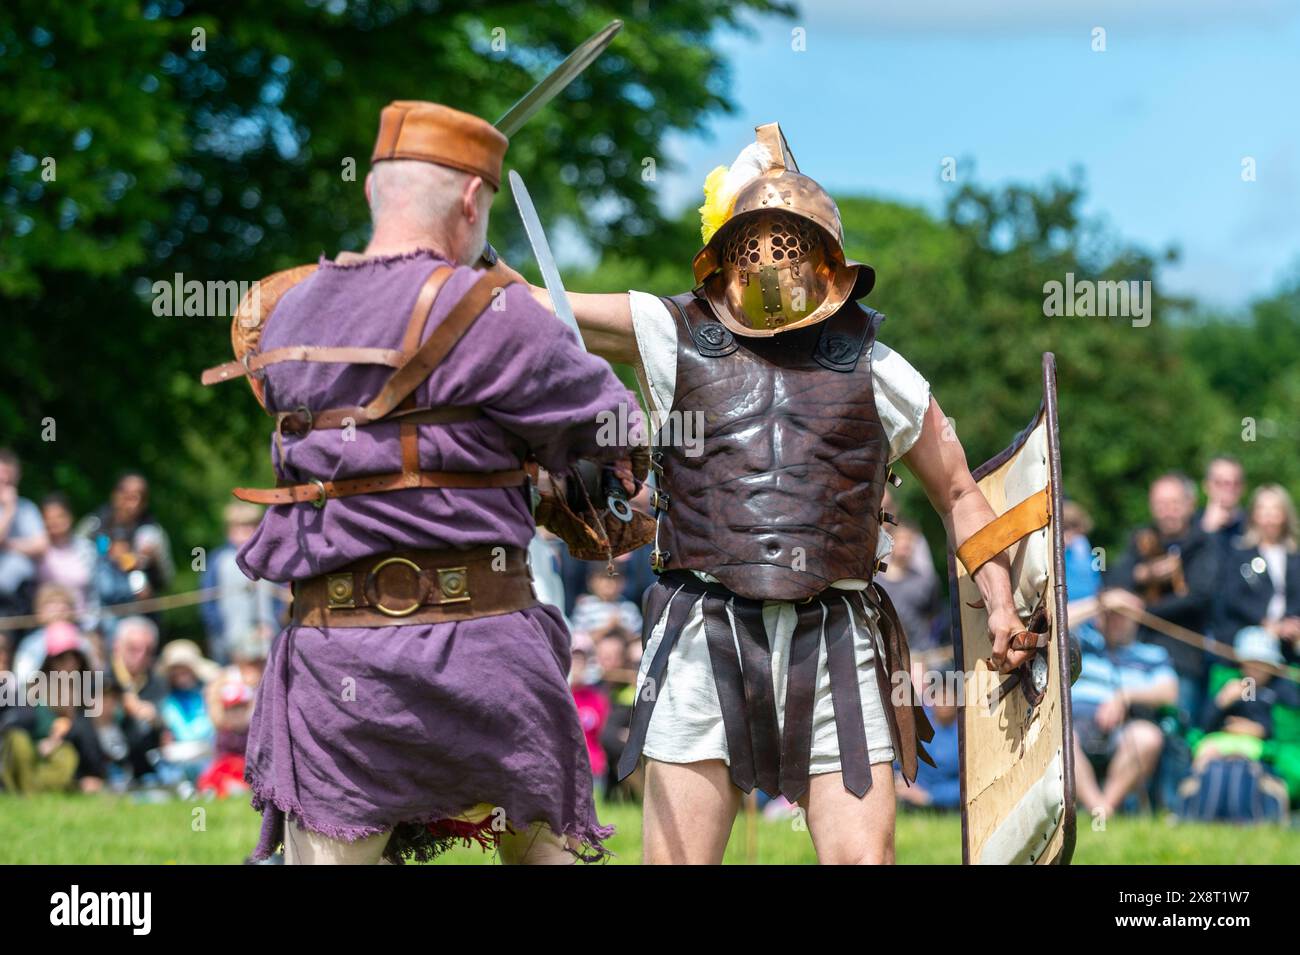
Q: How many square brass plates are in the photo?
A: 2